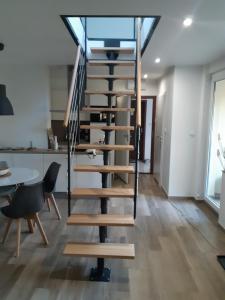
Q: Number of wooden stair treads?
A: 11